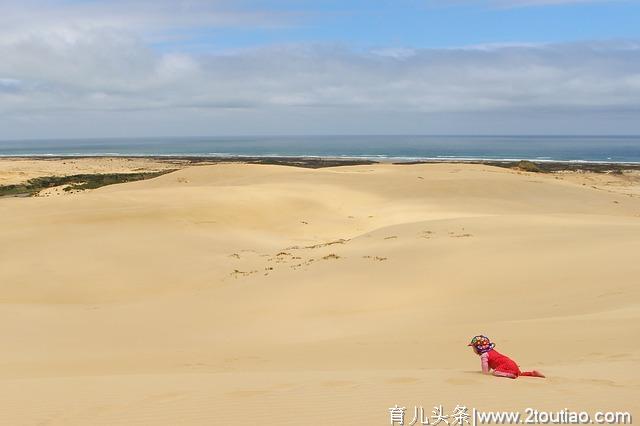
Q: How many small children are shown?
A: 1